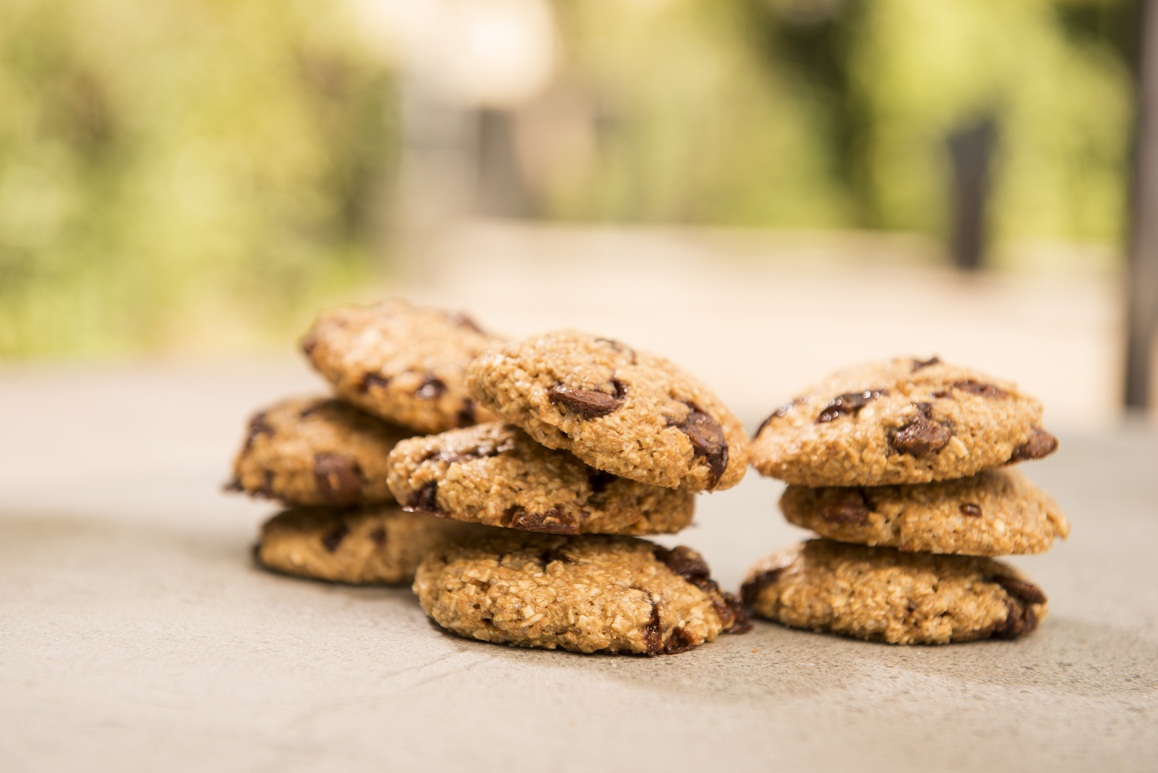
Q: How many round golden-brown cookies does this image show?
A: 9